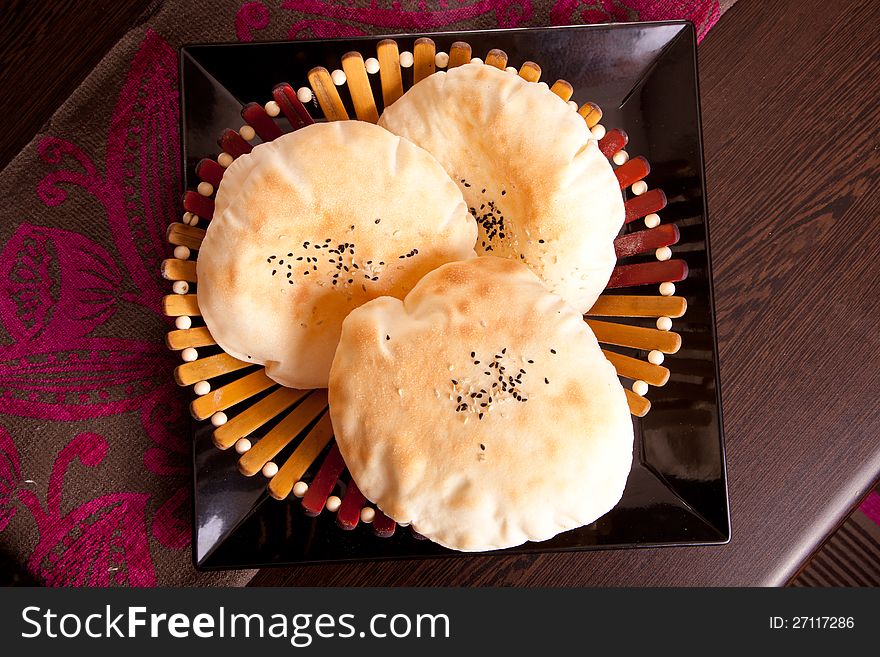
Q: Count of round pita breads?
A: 3